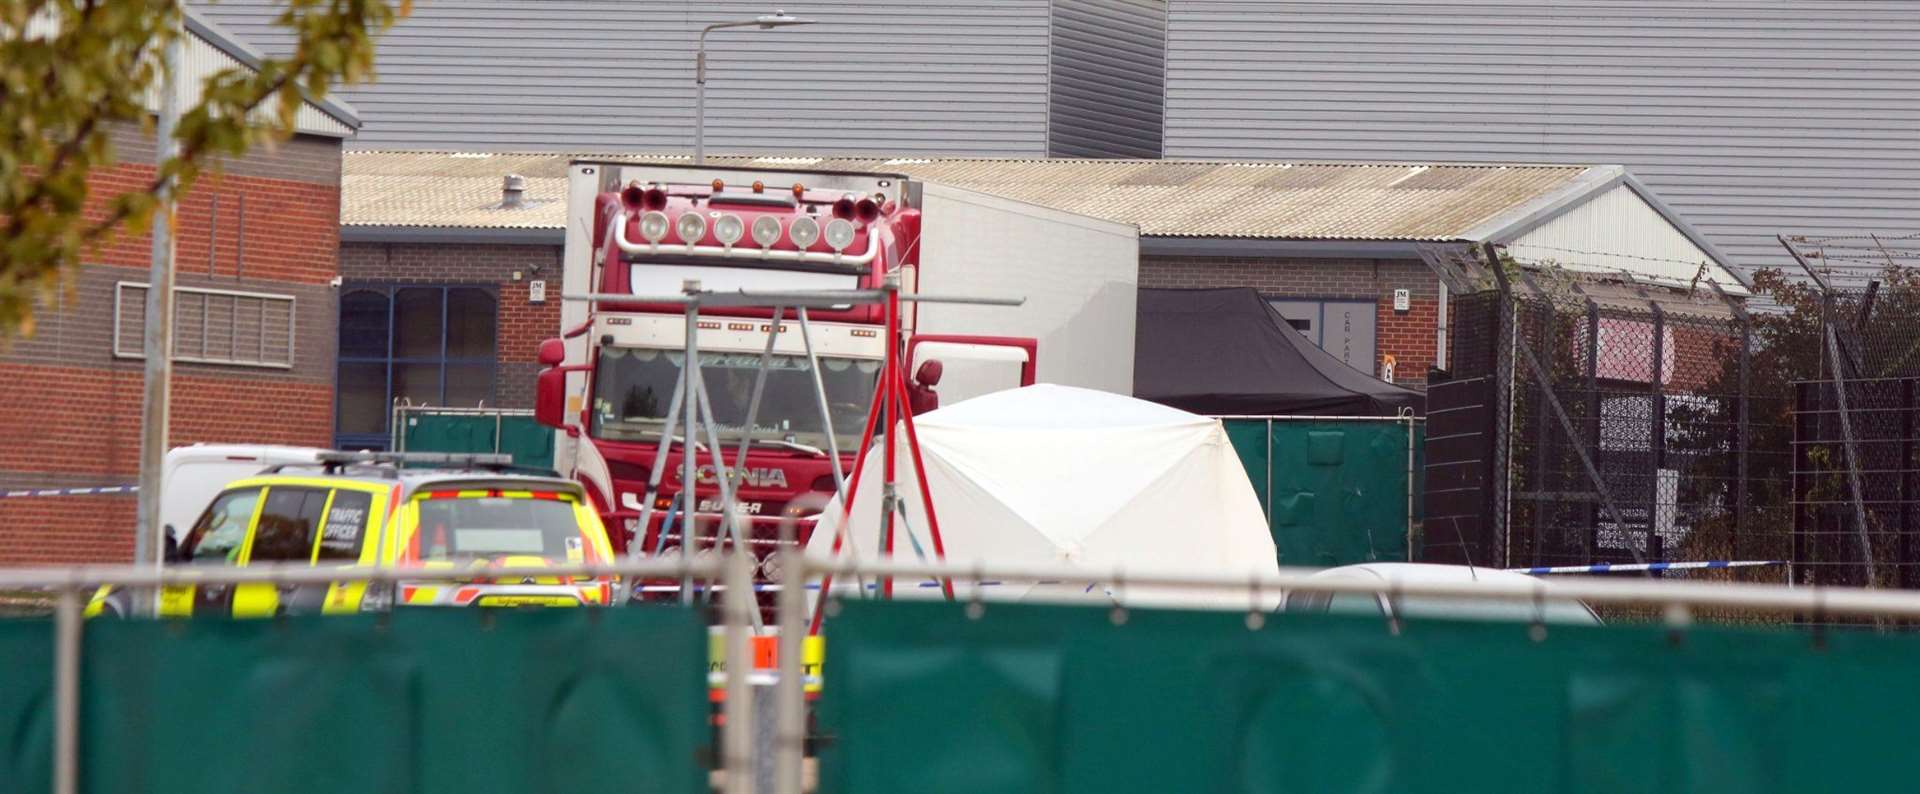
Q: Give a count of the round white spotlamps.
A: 6